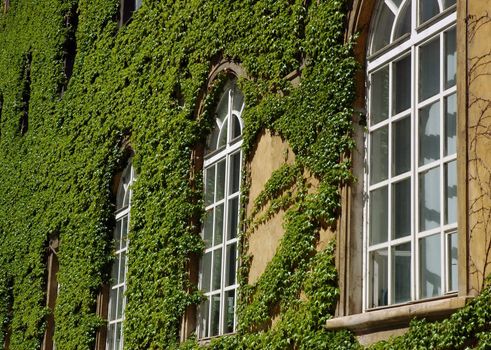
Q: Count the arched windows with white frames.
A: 3